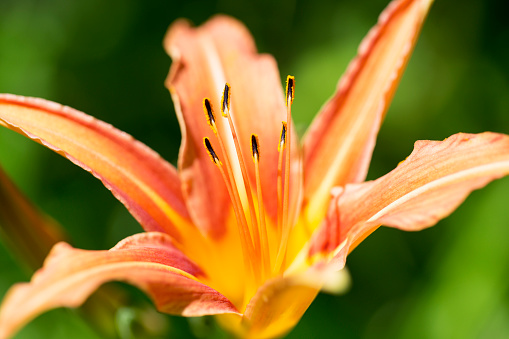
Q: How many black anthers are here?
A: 6